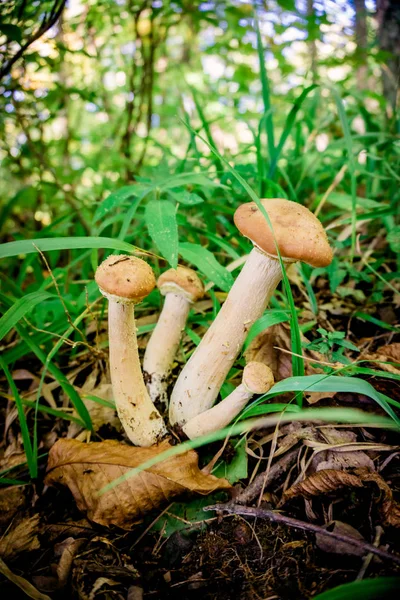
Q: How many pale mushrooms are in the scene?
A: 4